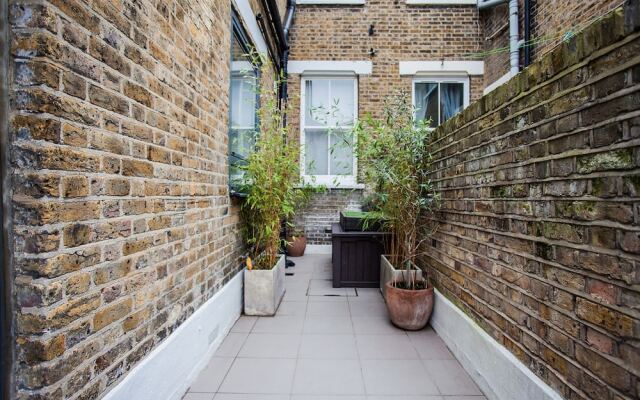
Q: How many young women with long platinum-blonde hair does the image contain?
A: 0